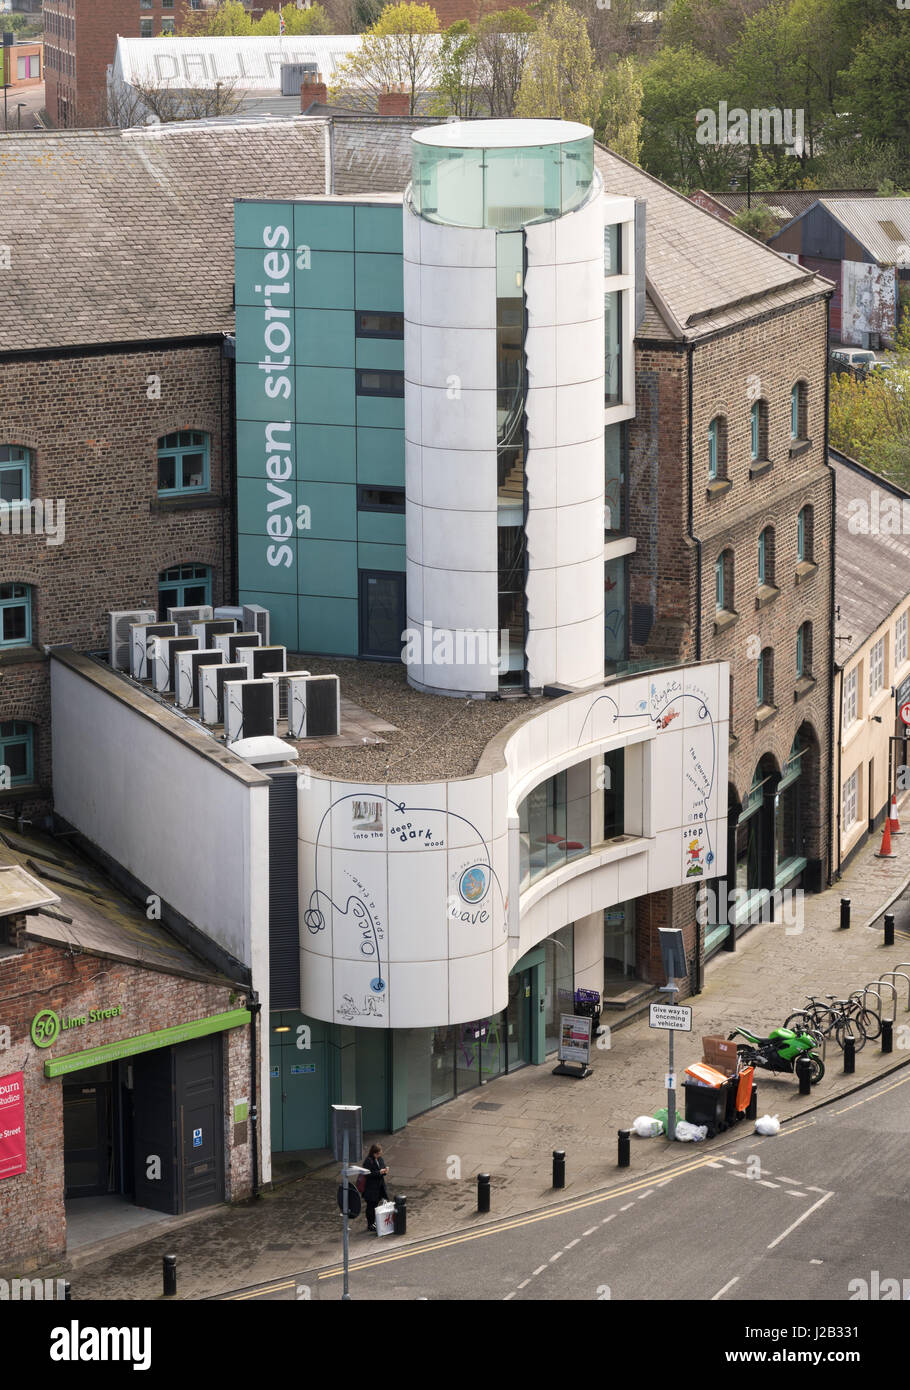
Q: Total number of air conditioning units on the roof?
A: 13